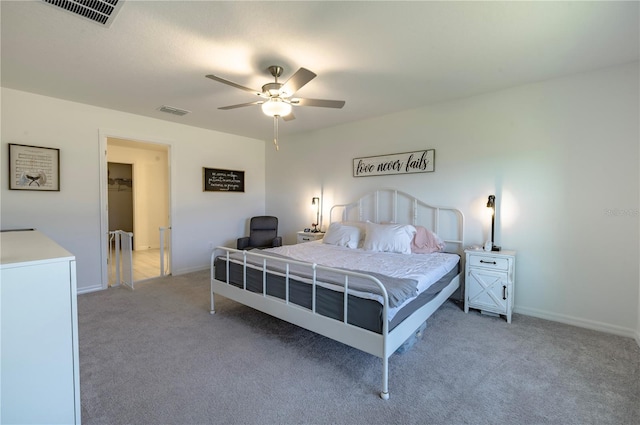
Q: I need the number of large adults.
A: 0